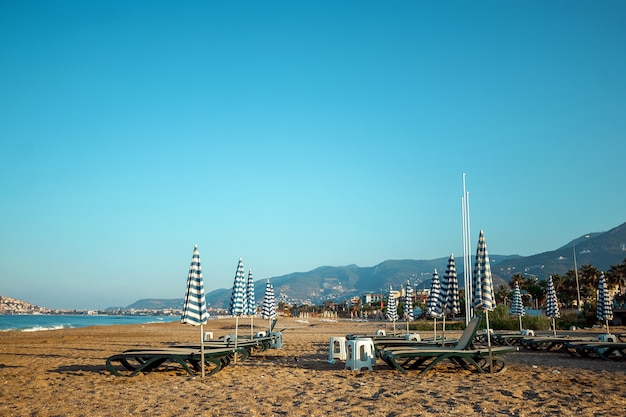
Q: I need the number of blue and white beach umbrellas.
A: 12